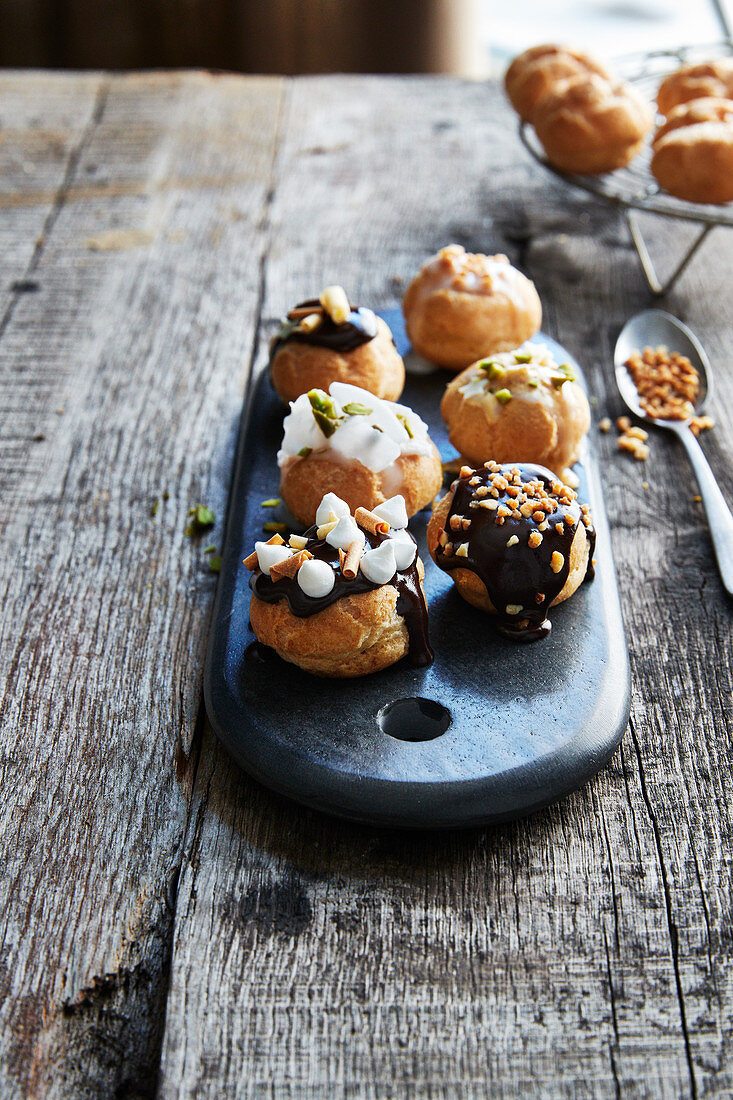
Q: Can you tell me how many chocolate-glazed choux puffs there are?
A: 3